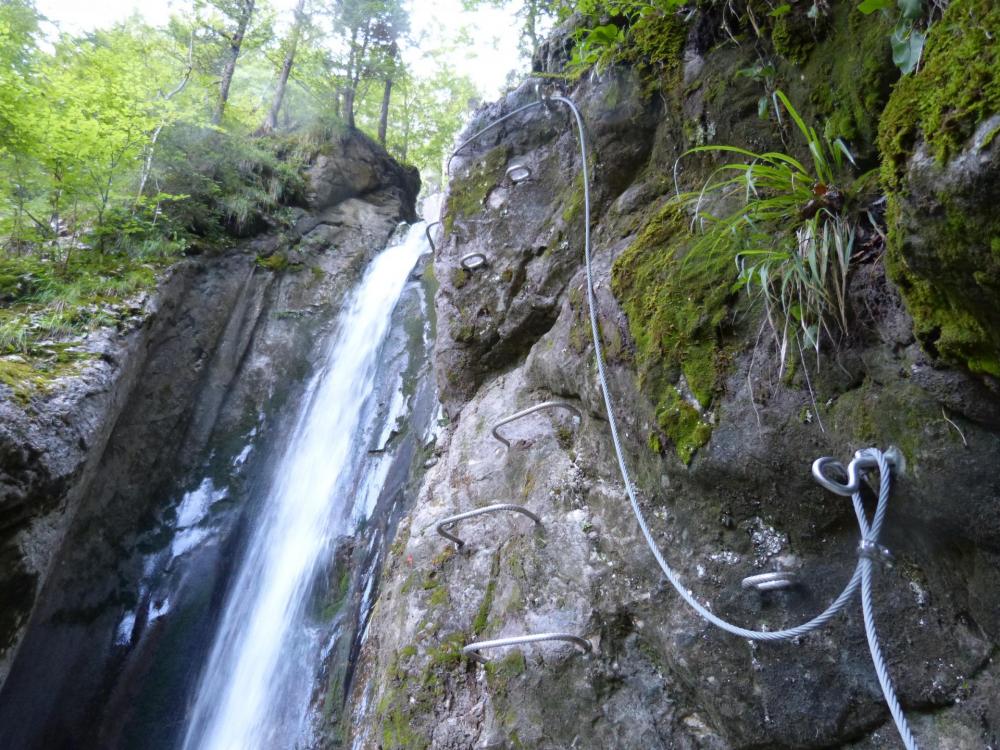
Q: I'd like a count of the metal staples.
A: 7